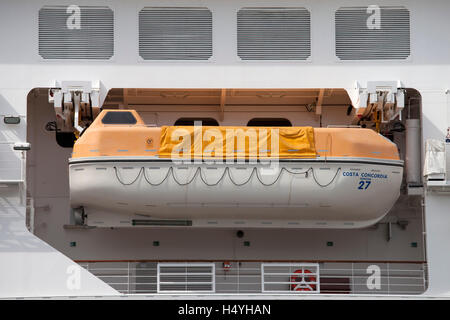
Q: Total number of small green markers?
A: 5